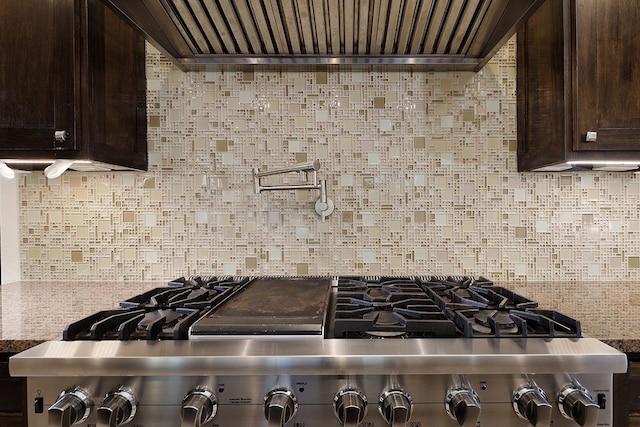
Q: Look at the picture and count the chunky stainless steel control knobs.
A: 9